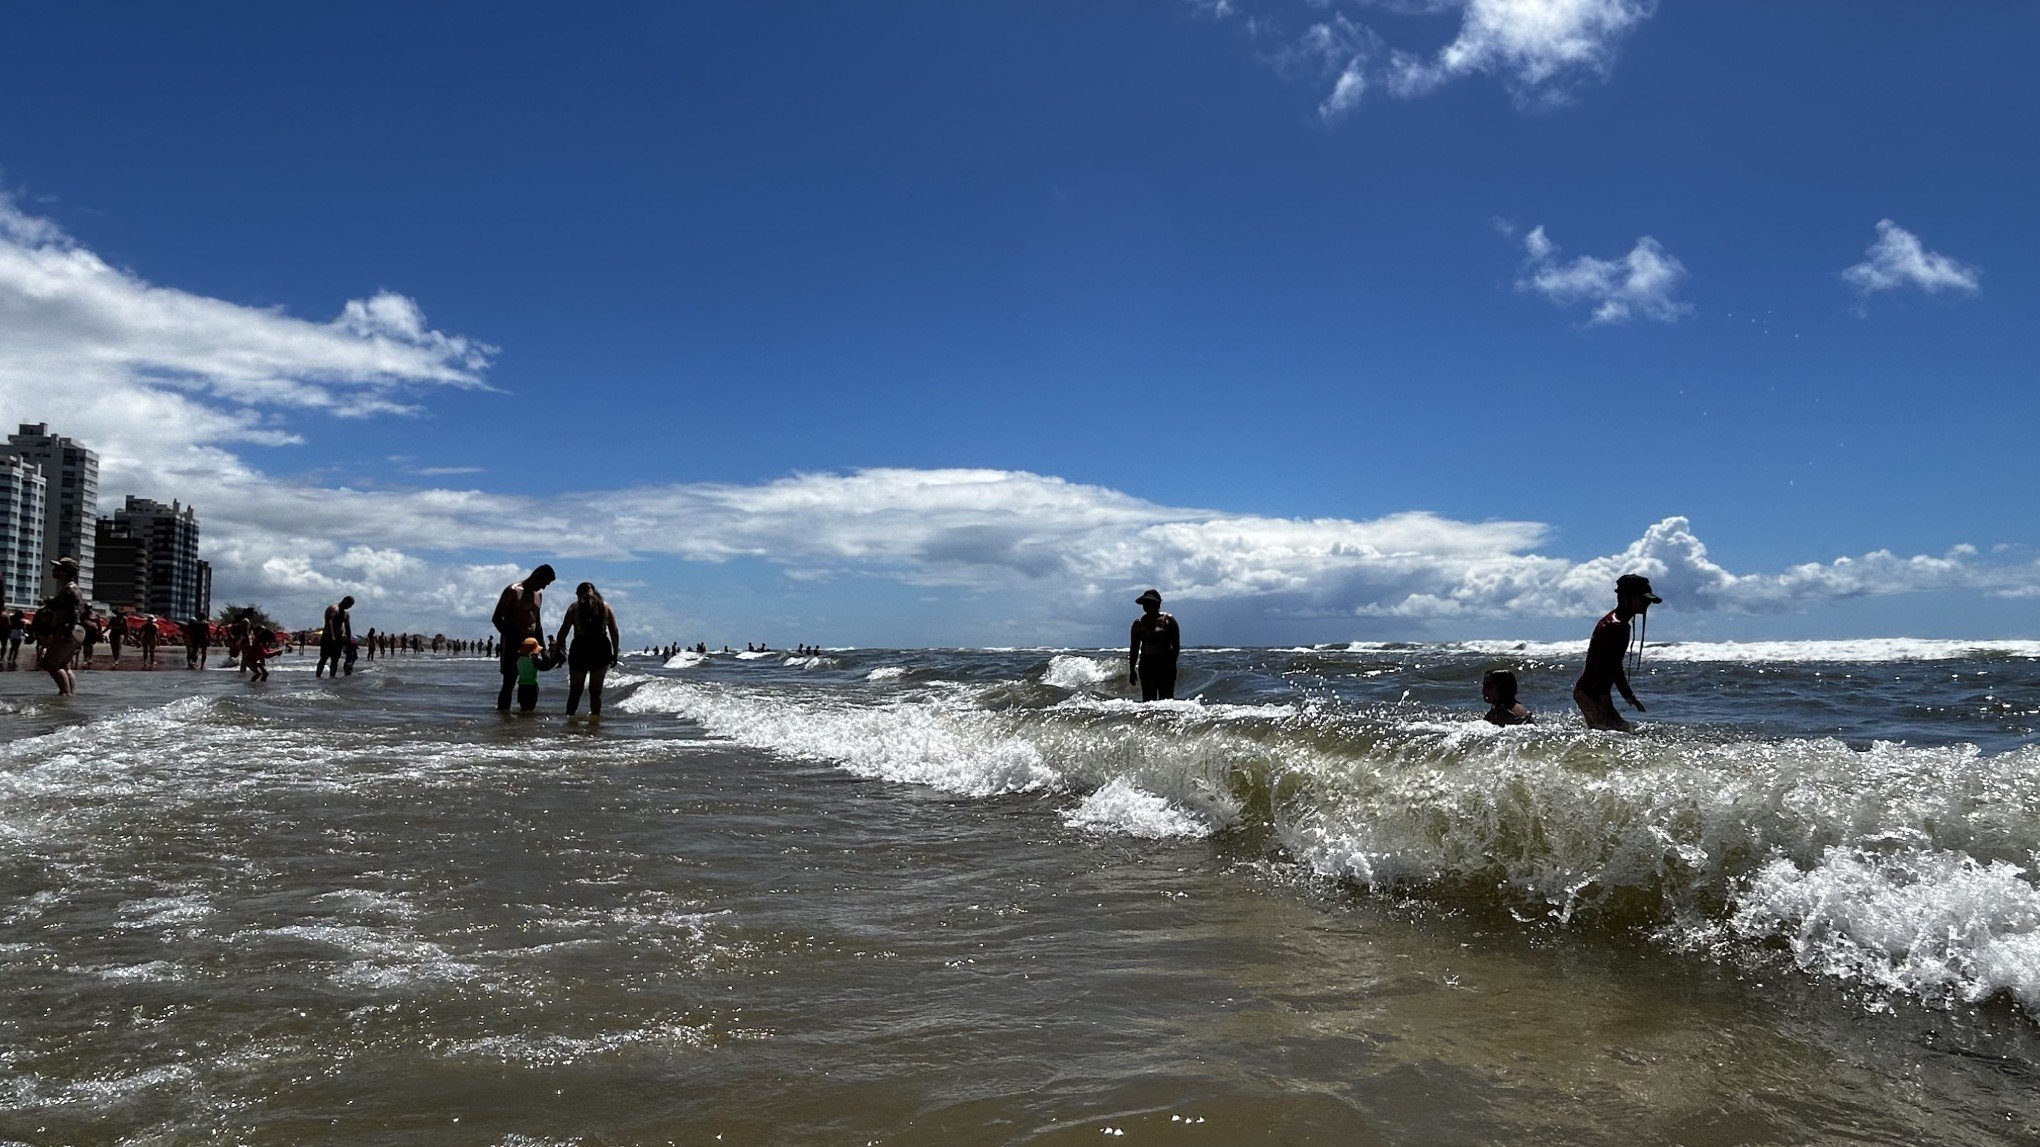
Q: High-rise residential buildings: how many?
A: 5